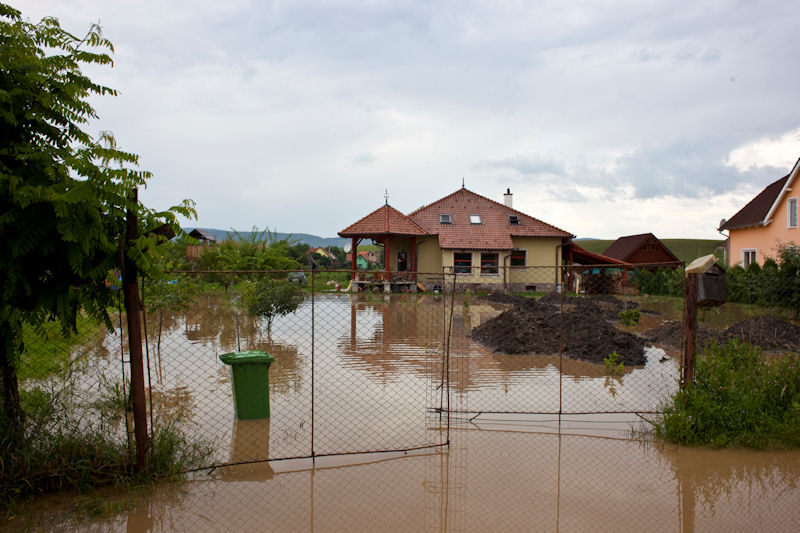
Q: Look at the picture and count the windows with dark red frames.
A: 3